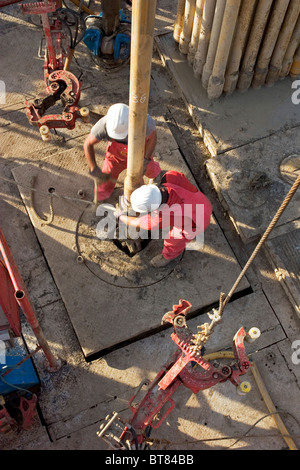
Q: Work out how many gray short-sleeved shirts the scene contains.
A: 1